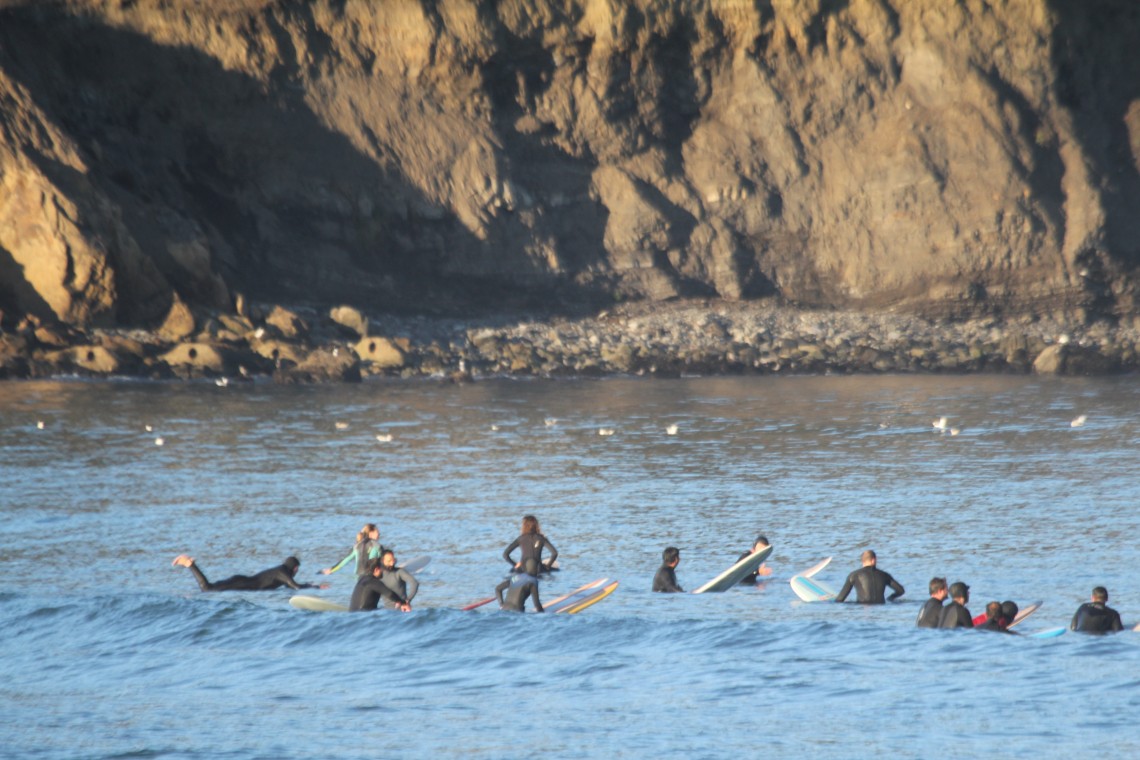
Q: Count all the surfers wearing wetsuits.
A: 14